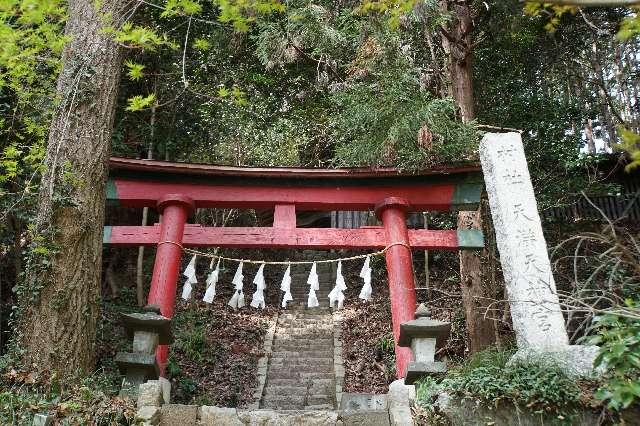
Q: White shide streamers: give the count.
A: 8